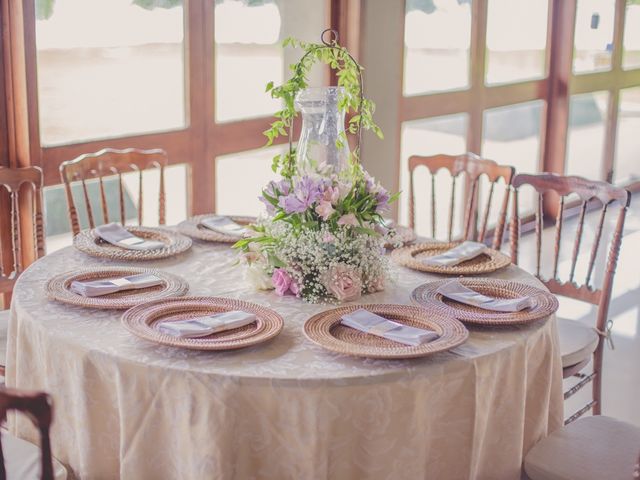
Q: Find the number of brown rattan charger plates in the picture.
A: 8